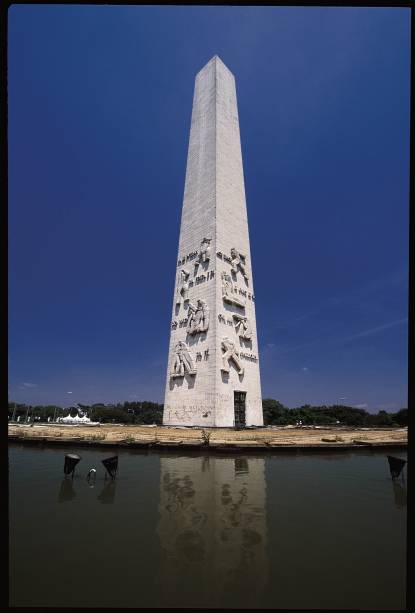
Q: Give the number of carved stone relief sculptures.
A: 8